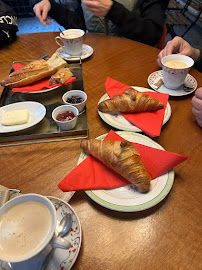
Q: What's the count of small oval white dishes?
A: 1